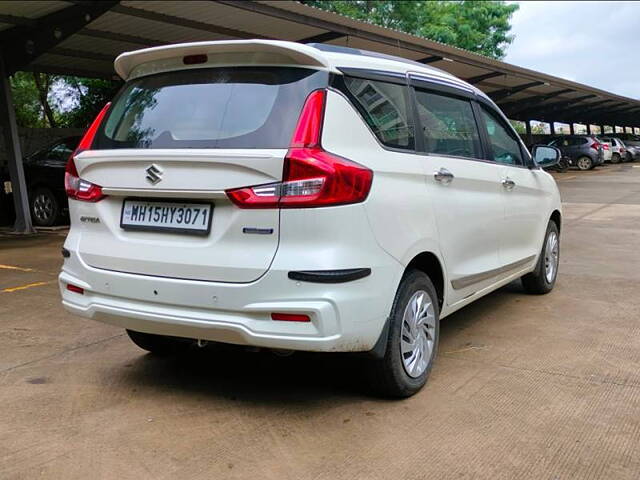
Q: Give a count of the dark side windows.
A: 3